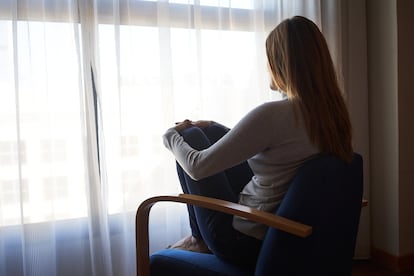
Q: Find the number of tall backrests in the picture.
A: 1